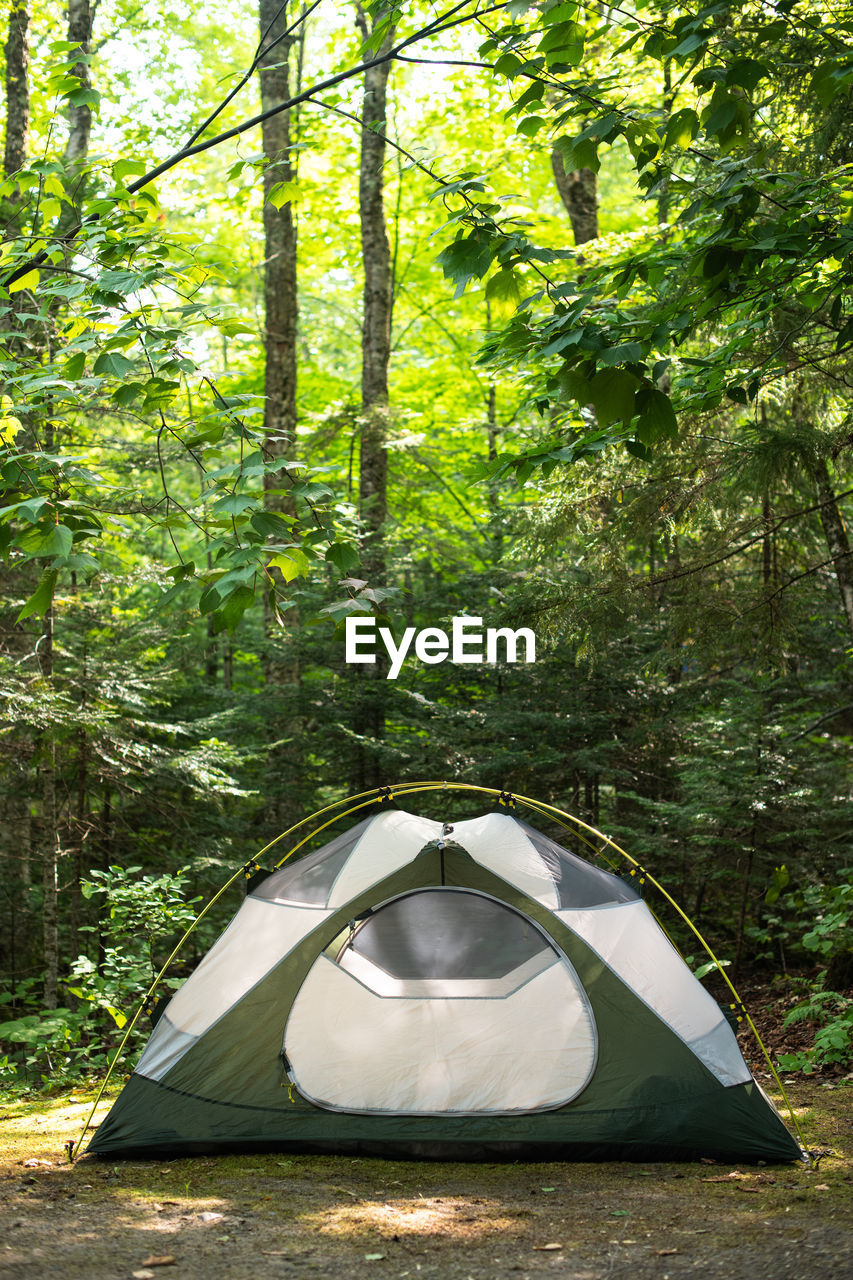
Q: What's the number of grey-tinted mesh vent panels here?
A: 3